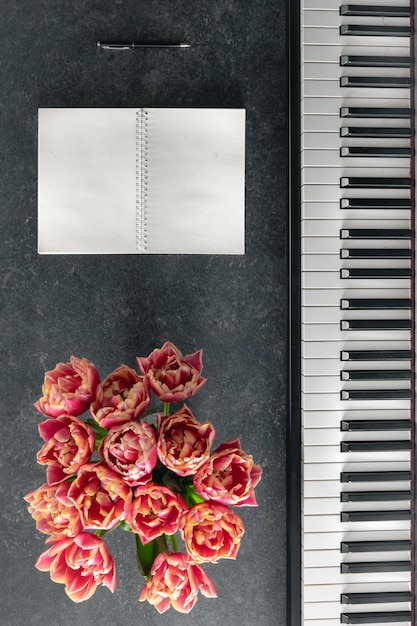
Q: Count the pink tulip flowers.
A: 13